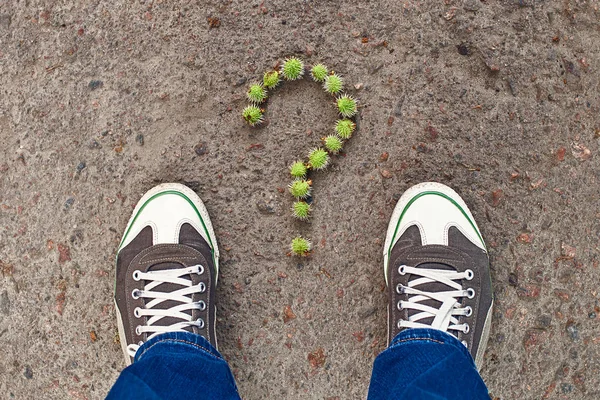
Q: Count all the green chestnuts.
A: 14